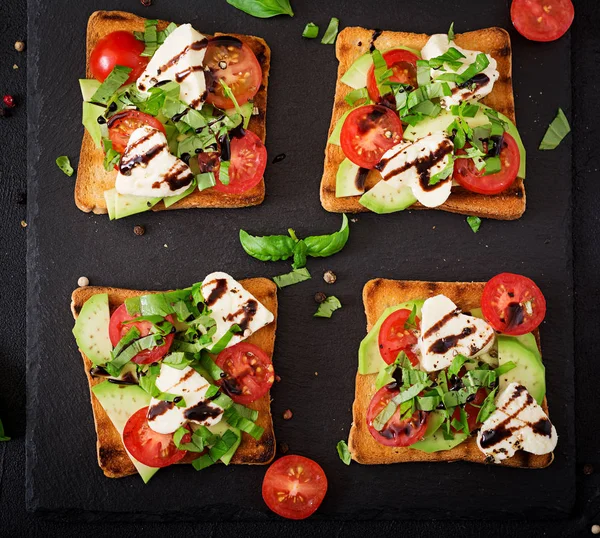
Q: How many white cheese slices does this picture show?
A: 8